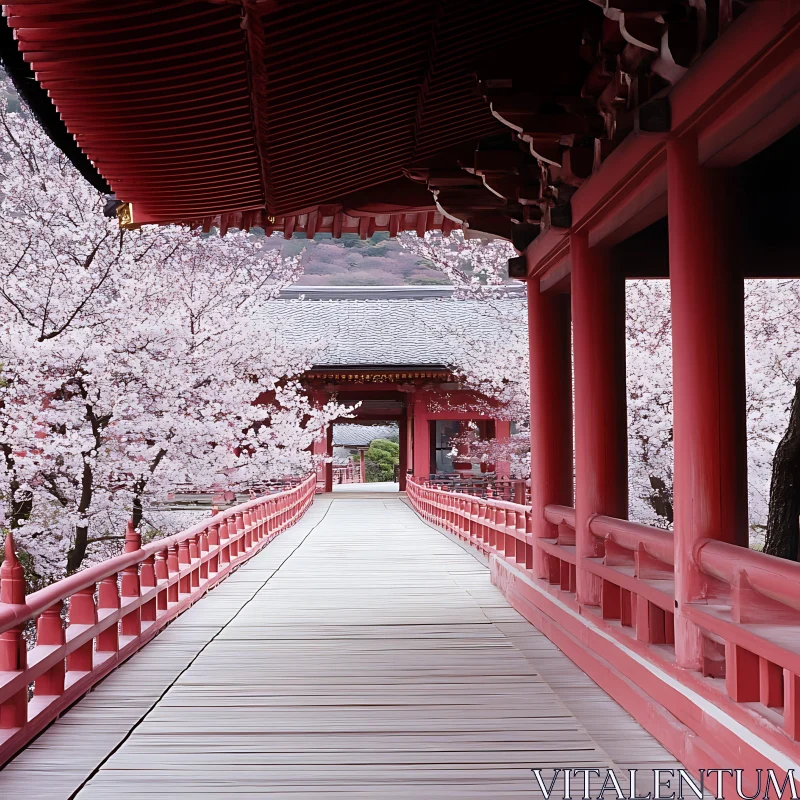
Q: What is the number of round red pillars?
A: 3